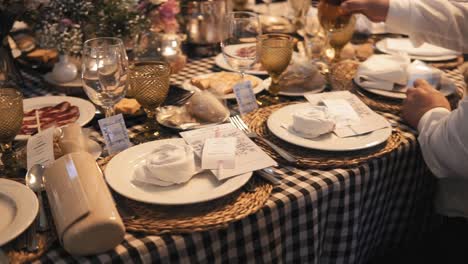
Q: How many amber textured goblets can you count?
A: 4